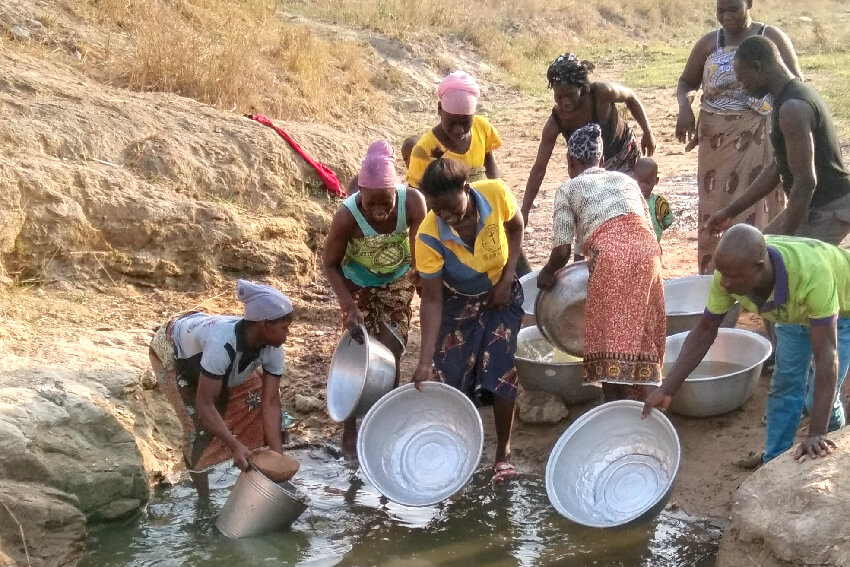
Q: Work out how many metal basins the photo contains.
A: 8